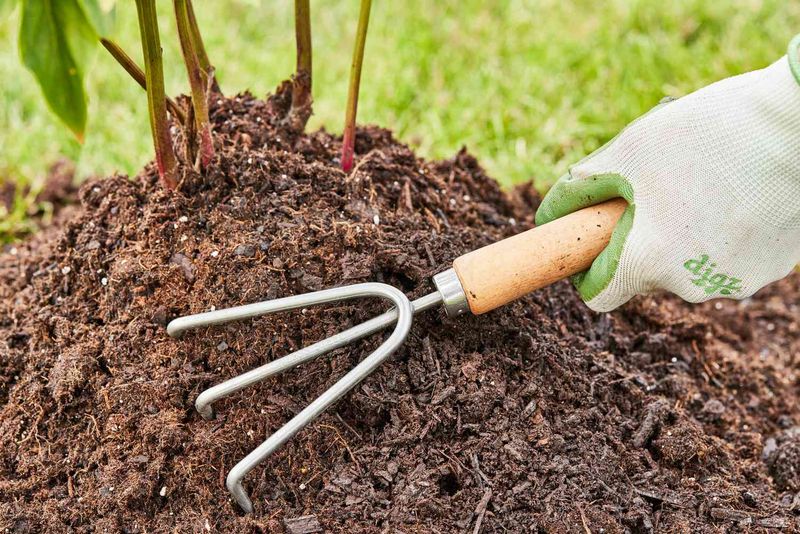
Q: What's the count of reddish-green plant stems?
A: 6